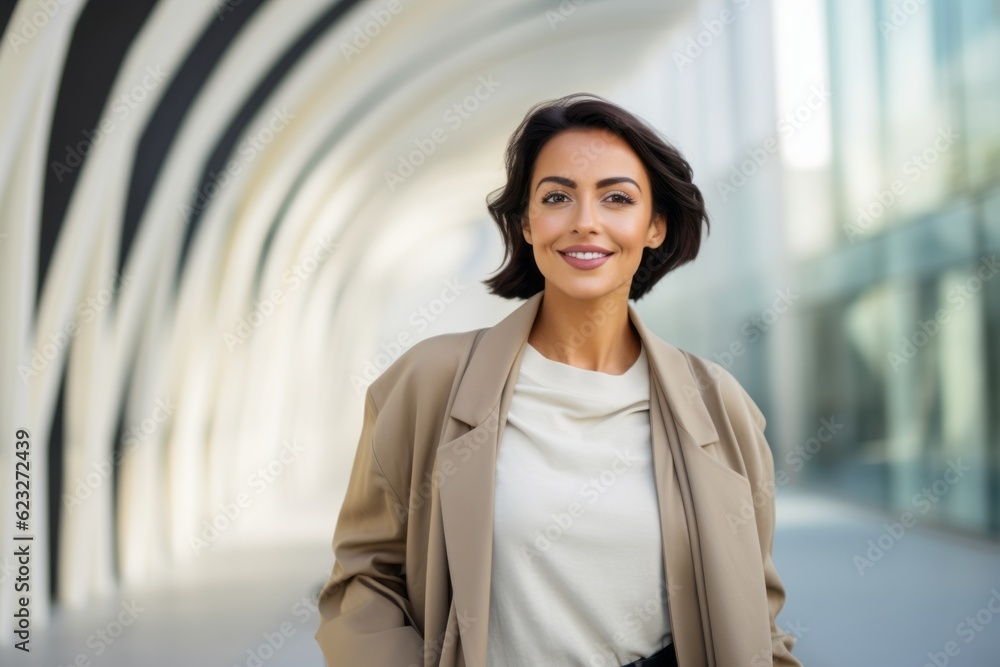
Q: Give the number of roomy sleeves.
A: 2